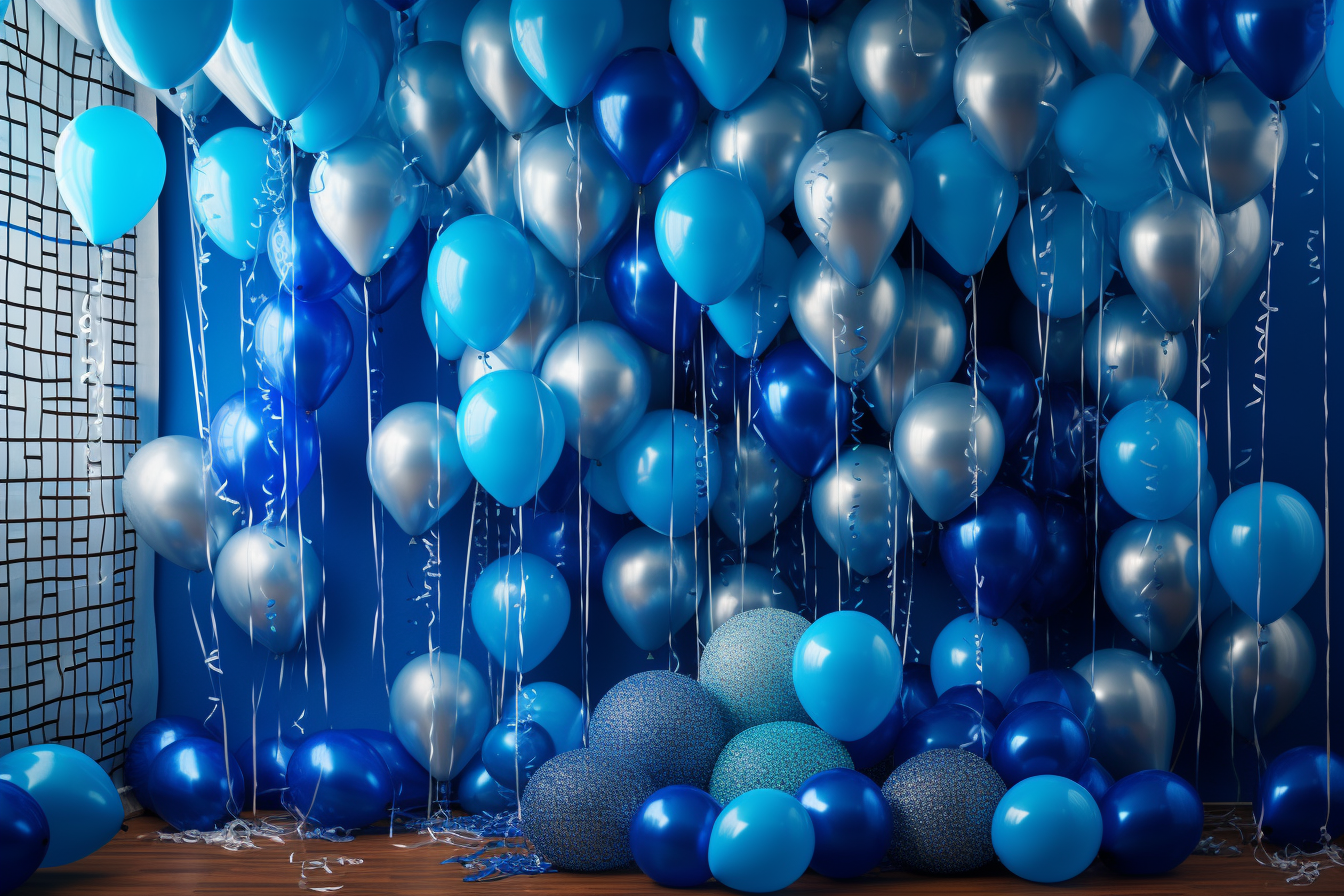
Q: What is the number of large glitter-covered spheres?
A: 5